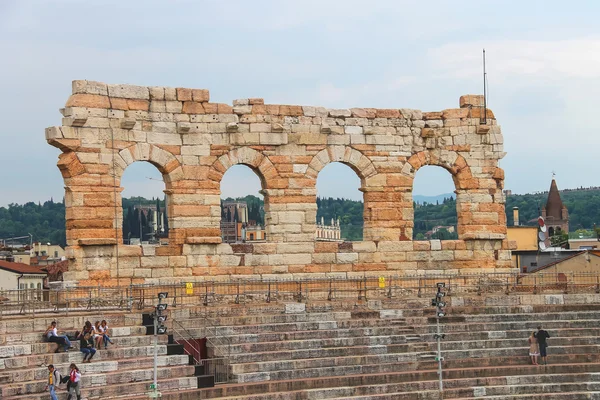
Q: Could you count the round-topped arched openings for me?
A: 4